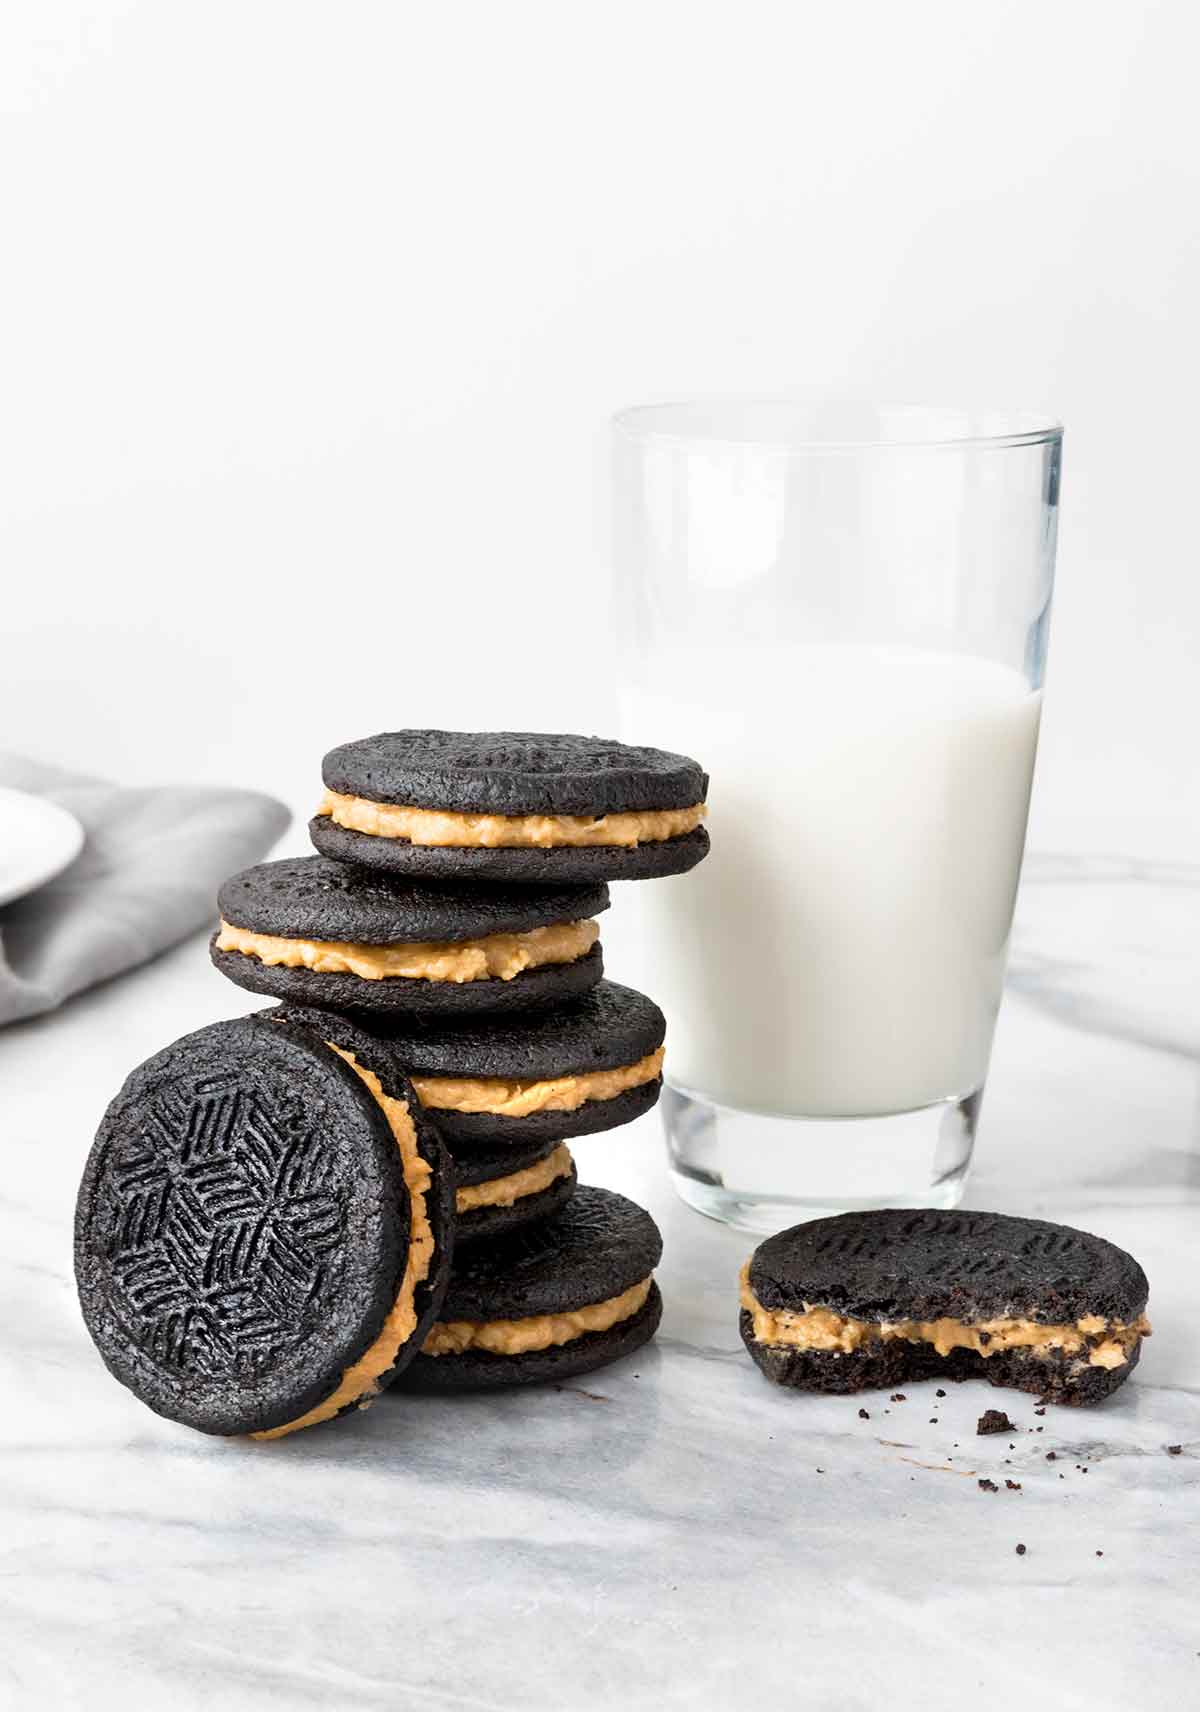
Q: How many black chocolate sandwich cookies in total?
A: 7